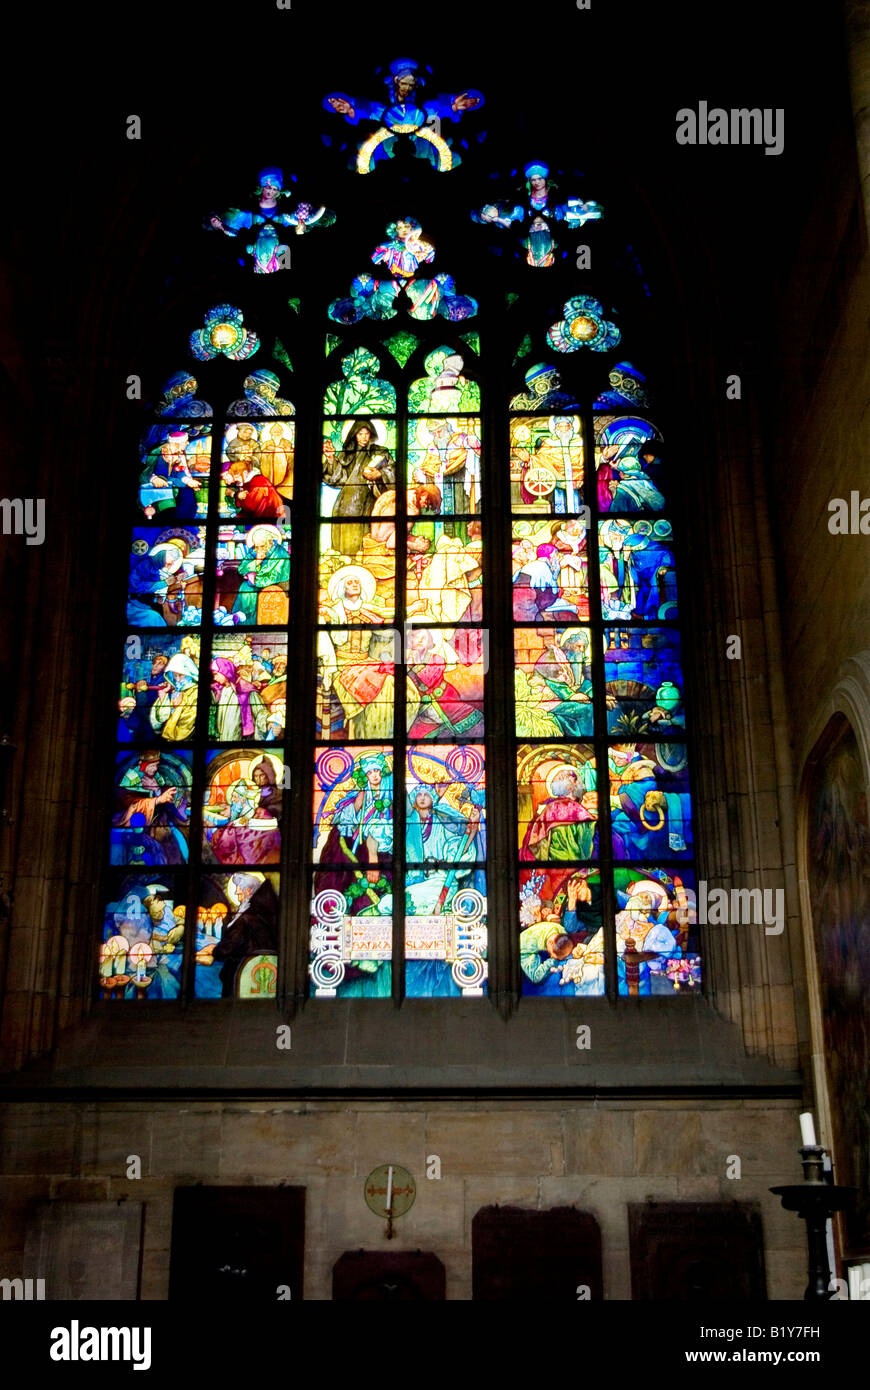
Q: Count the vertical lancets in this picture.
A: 6